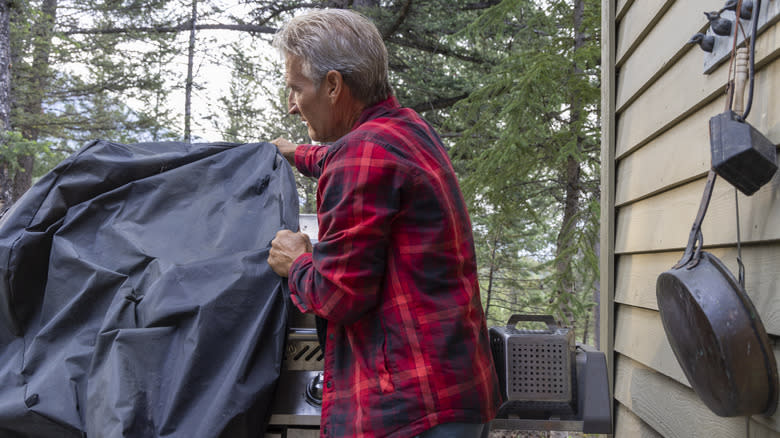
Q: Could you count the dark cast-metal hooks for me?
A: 3